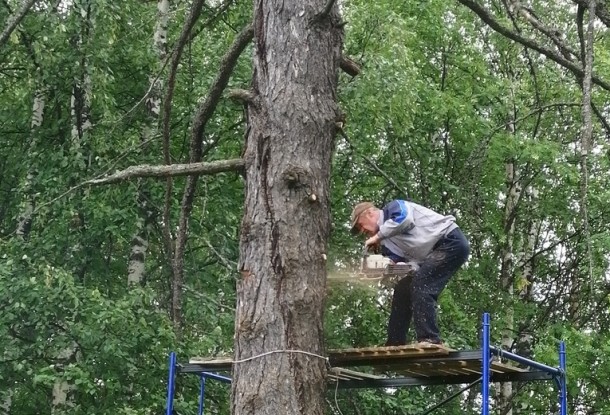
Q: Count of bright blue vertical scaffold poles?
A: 4